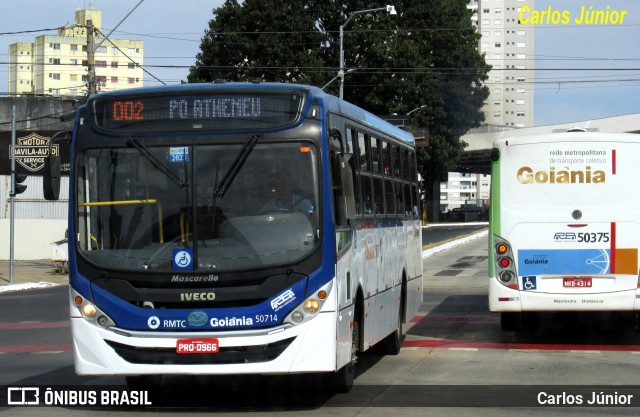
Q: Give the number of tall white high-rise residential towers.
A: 1